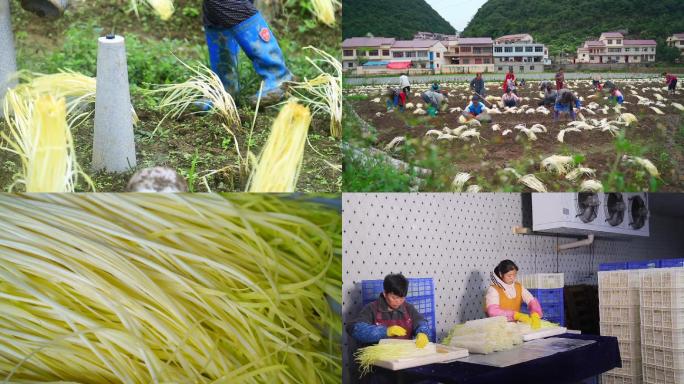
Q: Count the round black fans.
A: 3